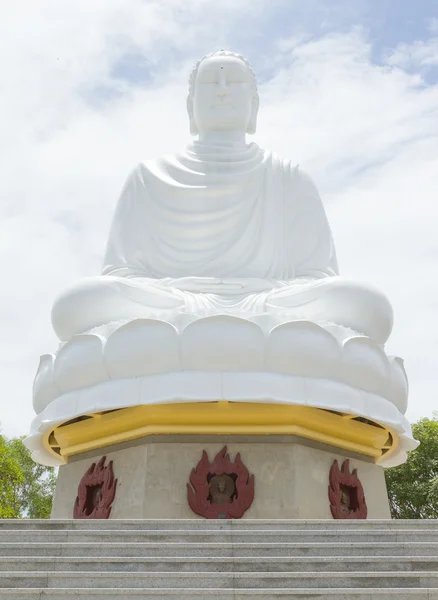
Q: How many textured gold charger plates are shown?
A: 0